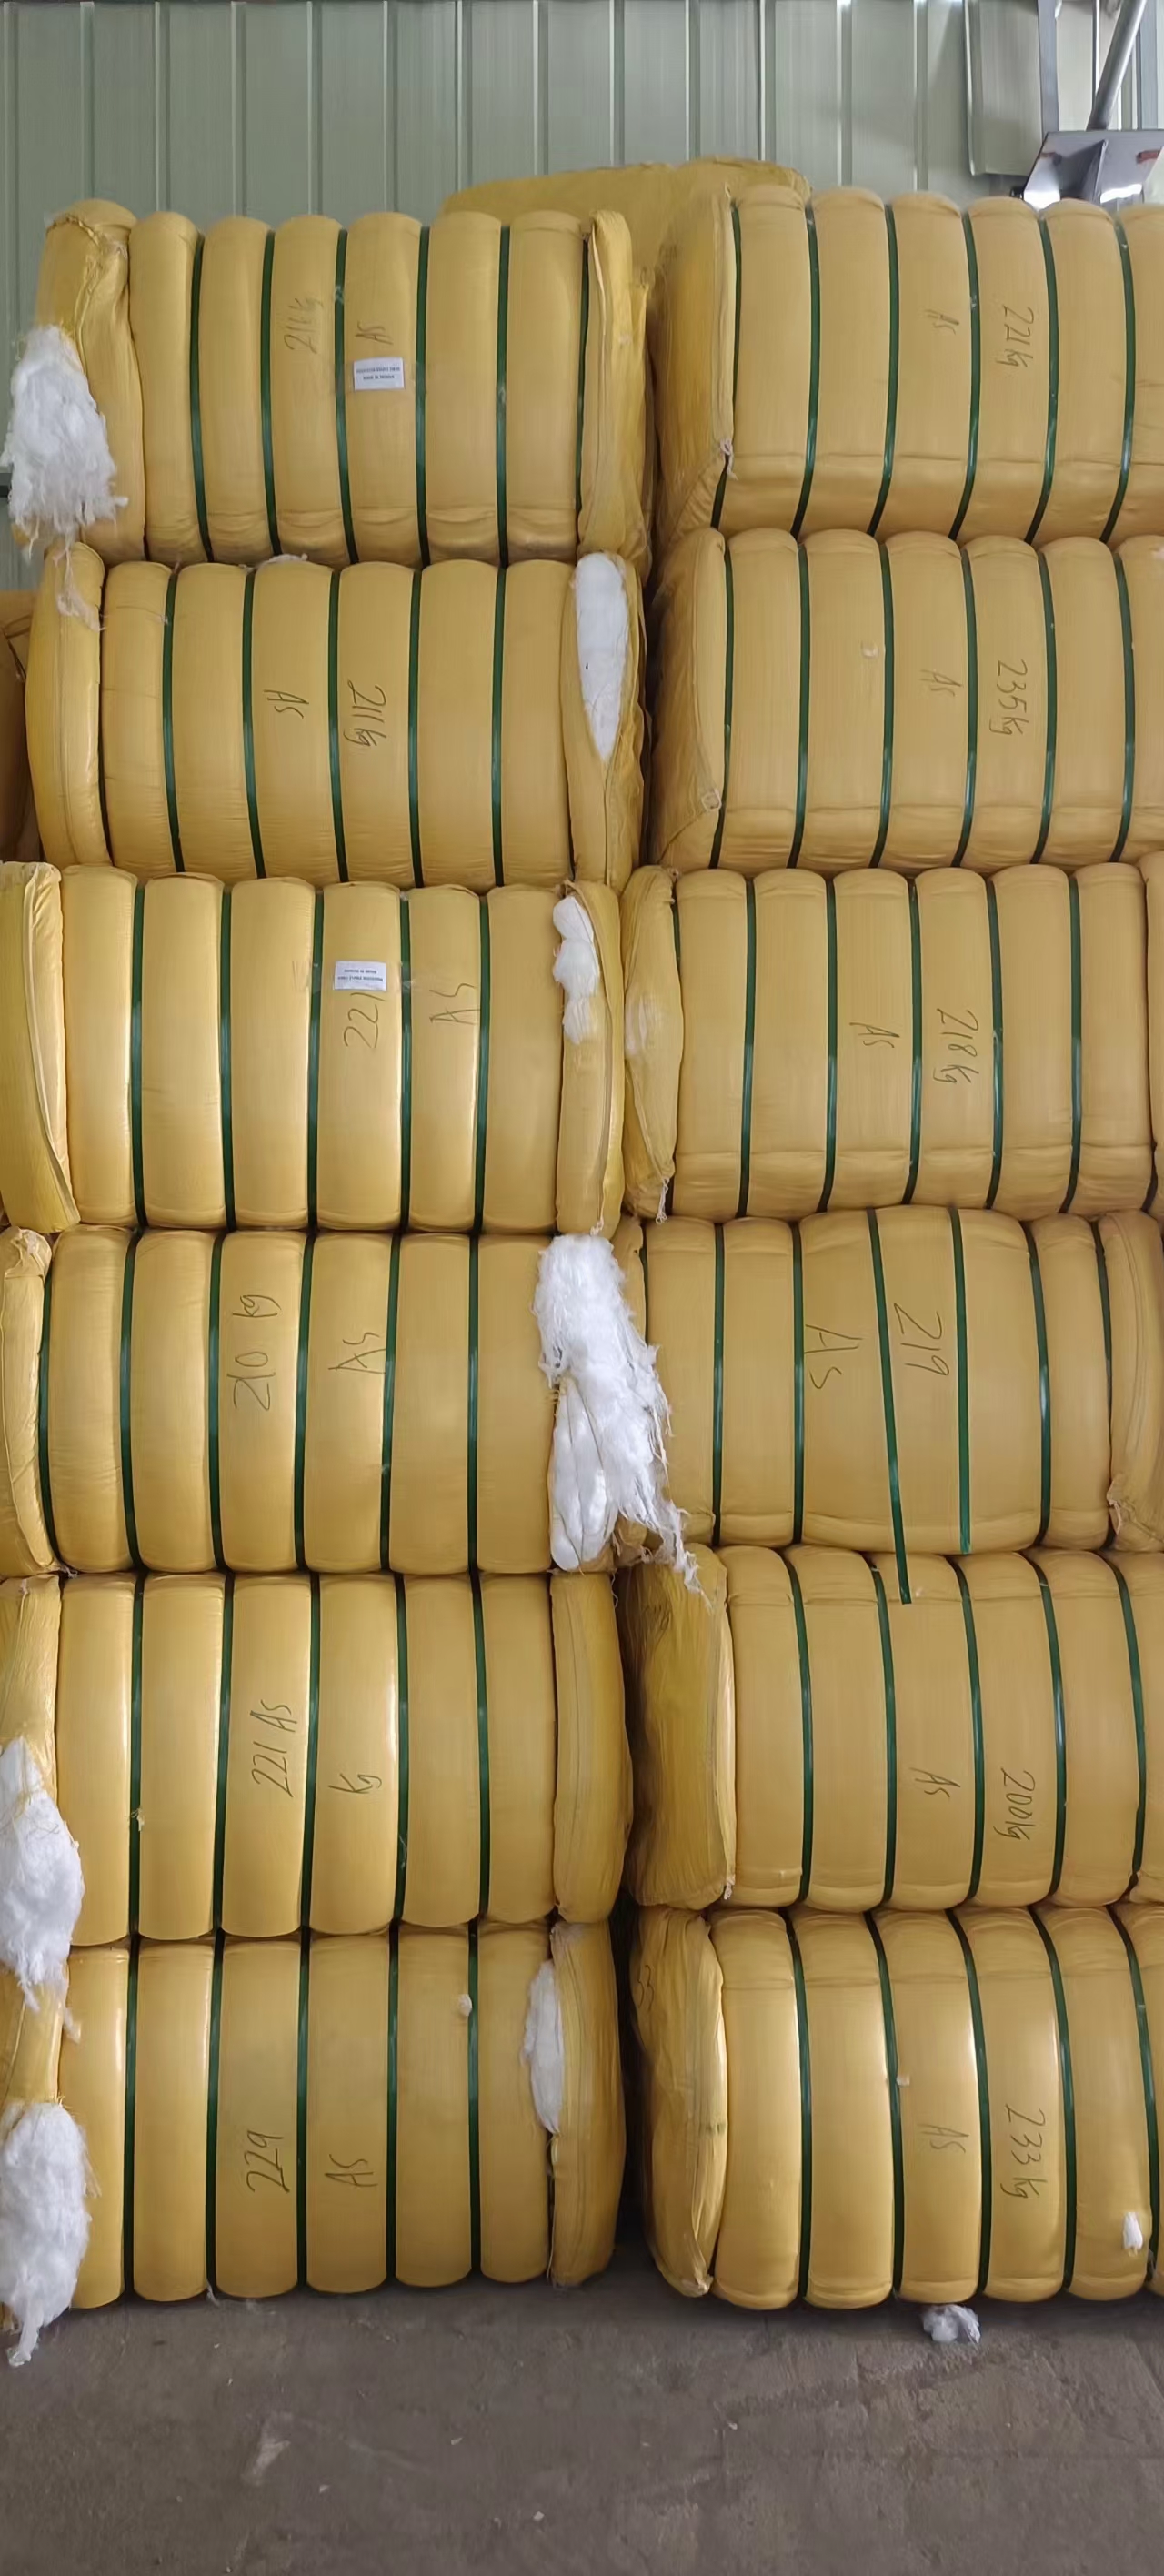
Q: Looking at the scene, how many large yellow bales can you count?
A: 12